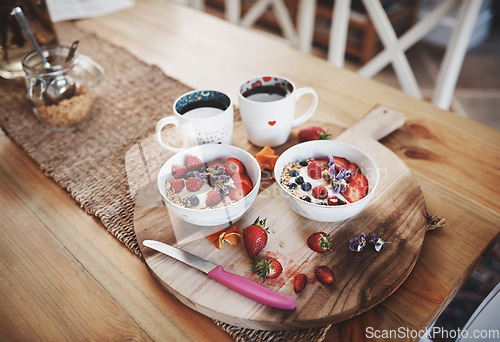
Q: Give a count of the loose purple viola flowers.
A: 2